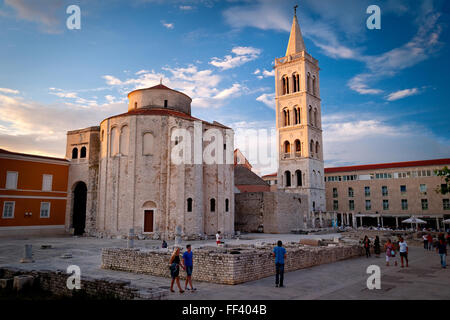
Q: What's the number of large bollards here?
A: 3